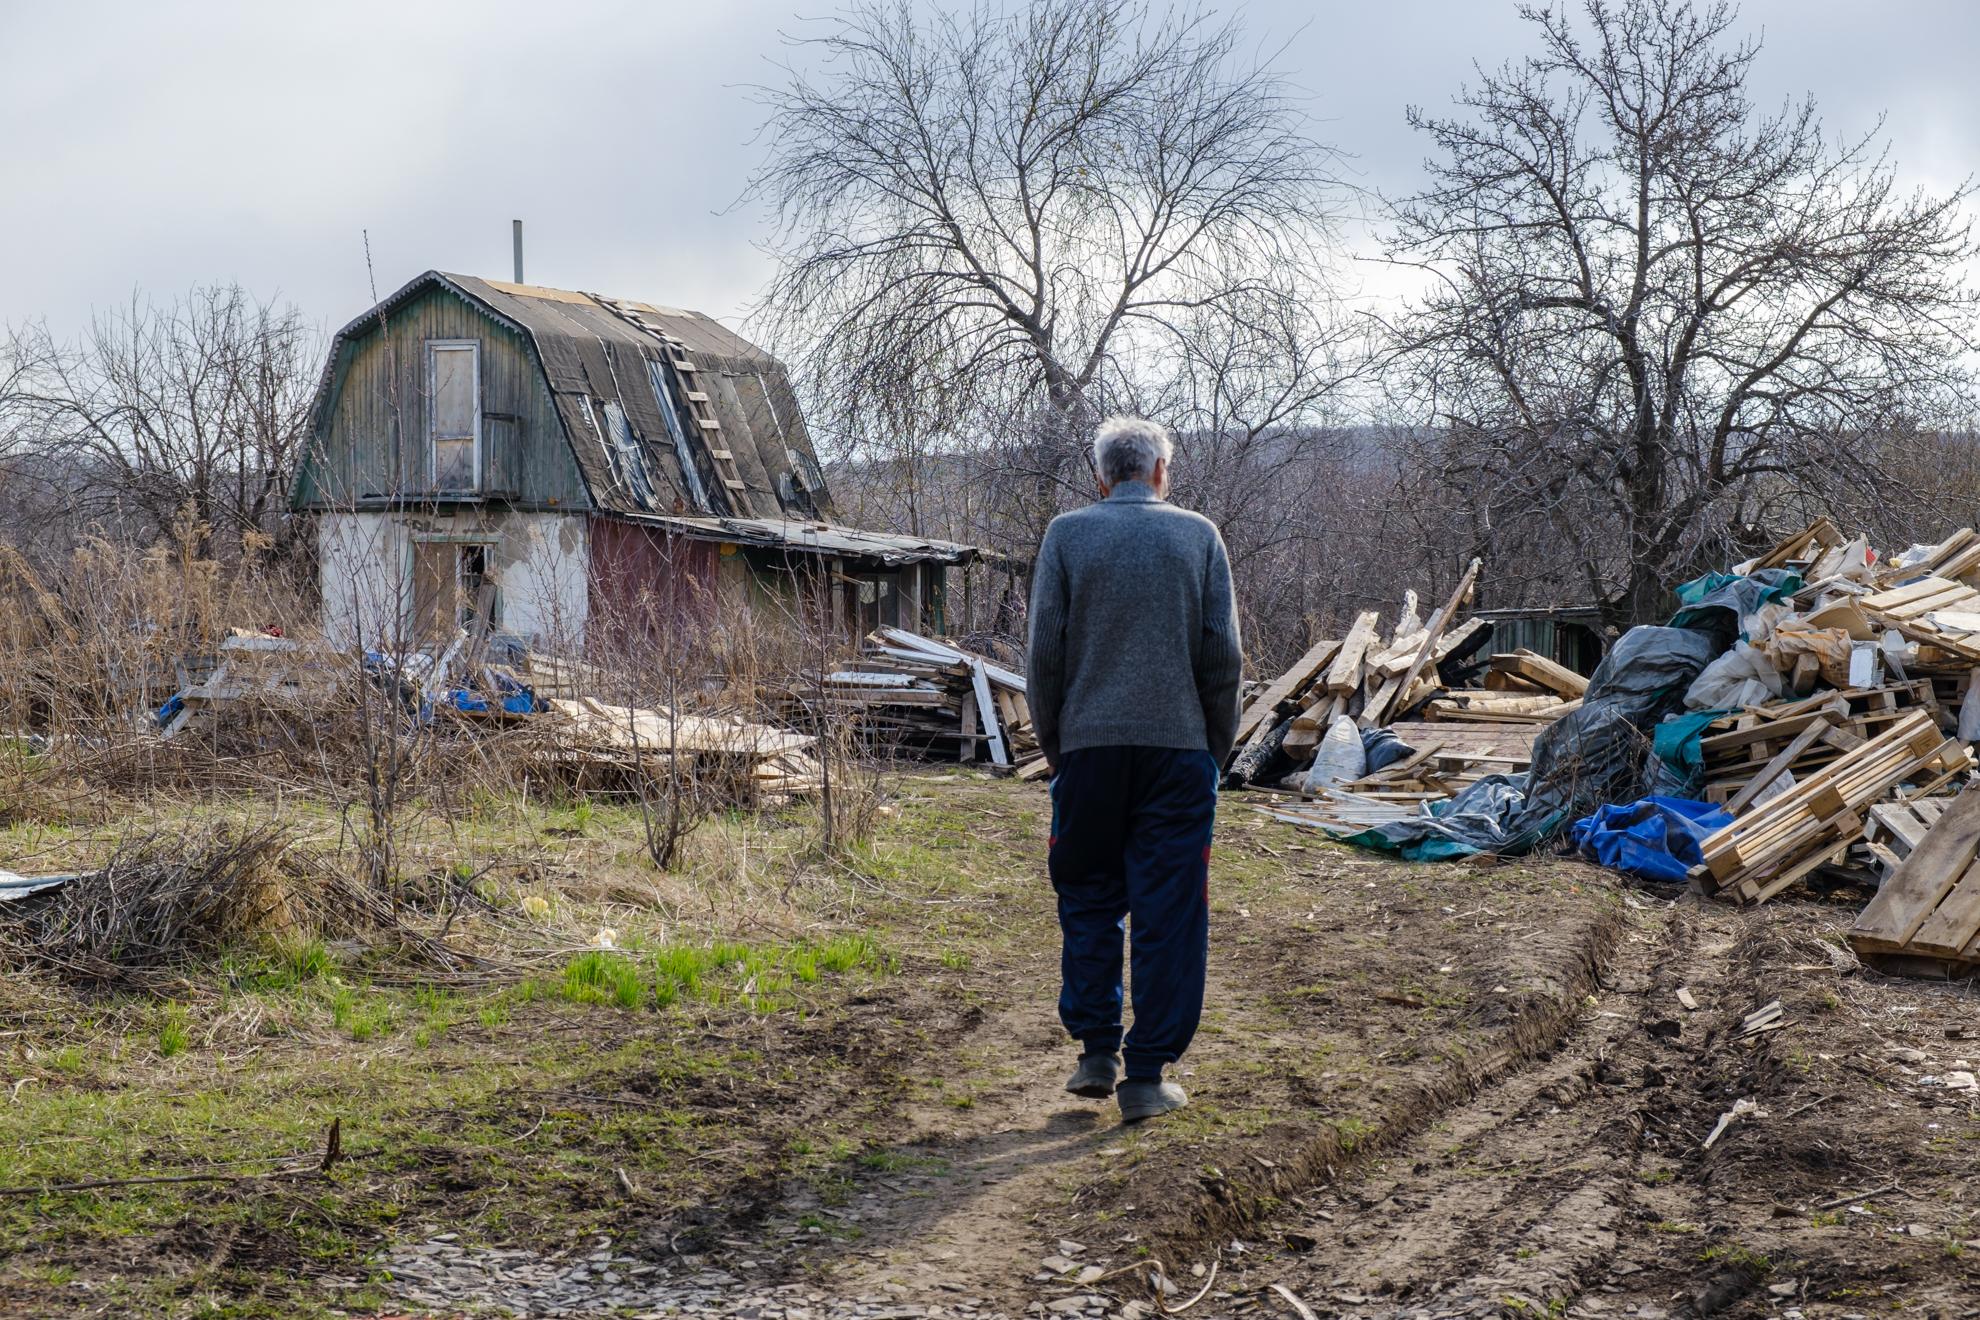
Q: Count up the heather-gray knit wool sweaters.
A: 1